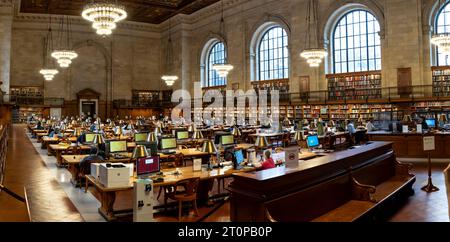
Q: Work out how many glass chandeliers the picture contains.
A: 7